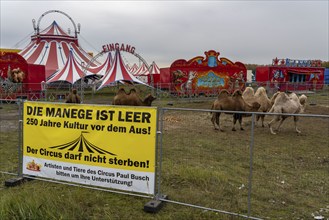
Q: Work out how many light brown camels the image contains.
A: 2